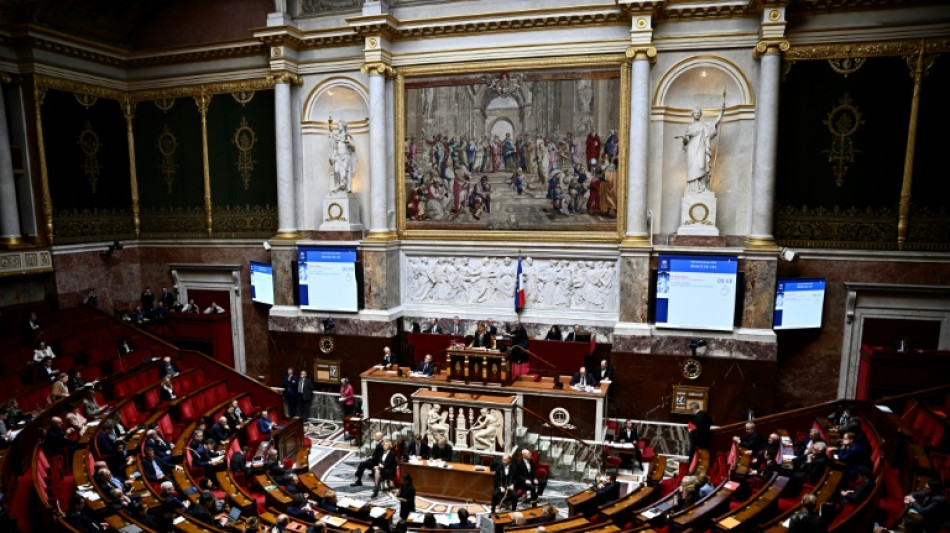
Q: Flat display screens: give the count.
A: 4